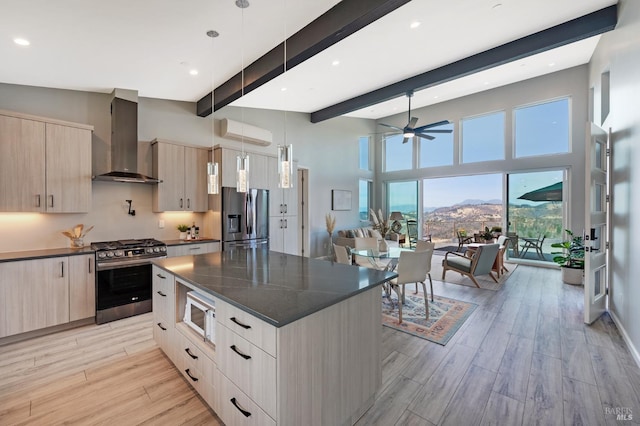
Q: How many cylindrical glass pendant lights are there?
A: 3